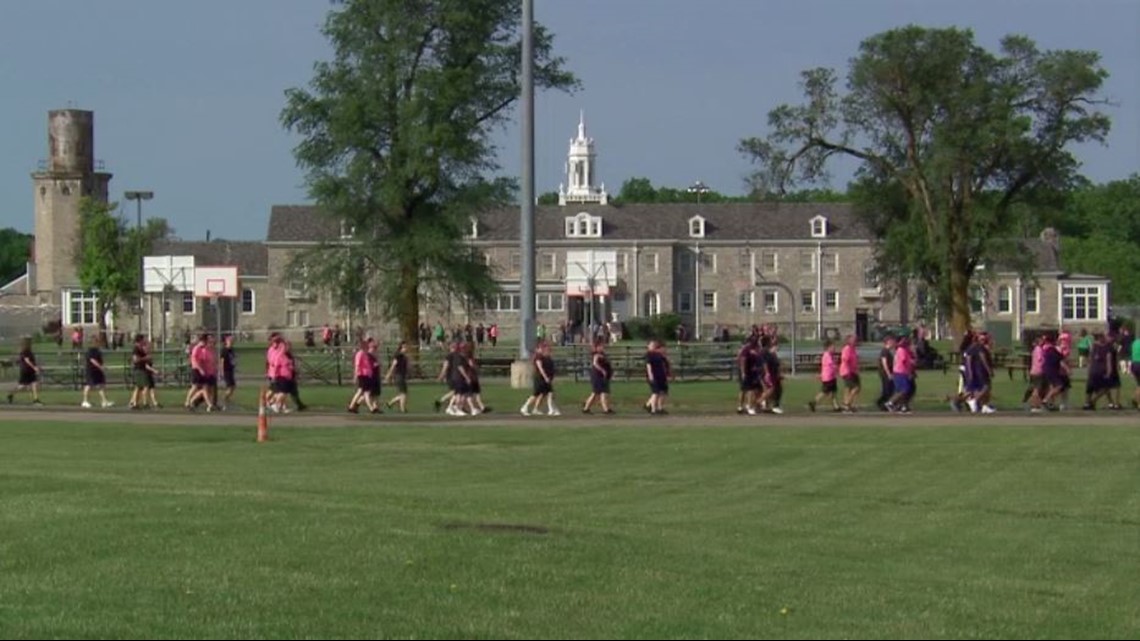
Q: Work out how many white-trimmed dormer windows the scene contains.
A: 5